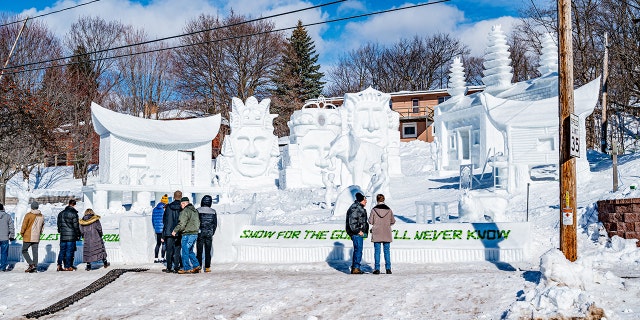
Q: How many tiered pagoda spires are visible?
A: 3